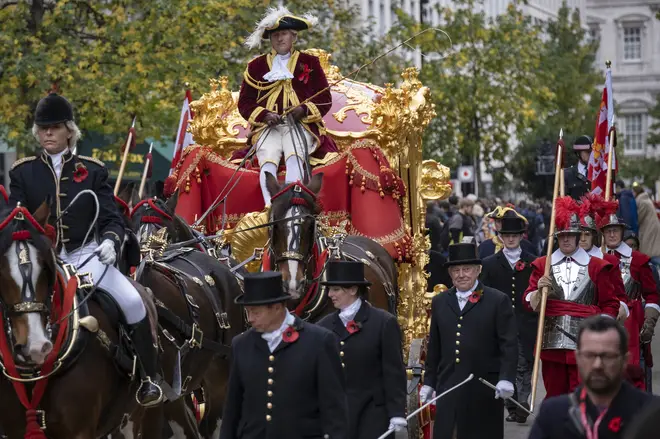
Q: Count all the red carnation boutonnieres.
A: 7